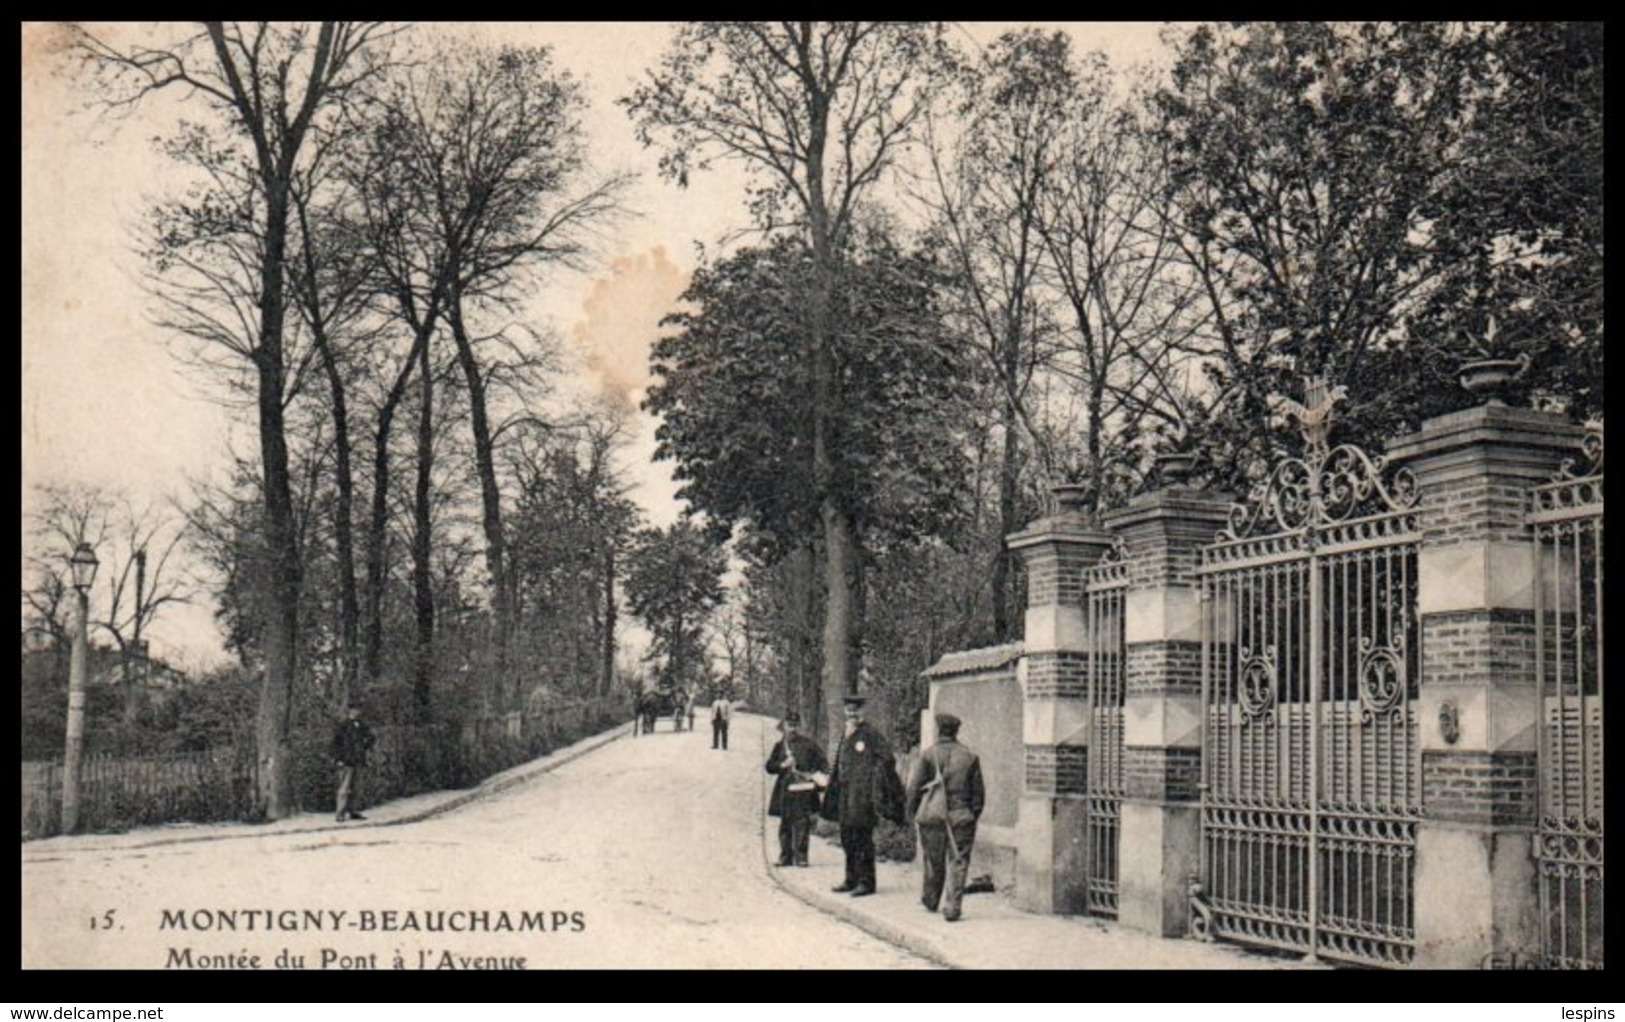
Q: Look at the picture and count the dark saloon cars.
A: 0